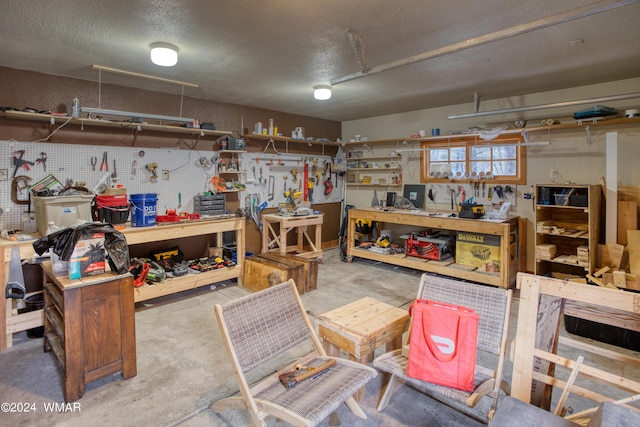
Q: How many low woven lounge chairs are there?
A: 2